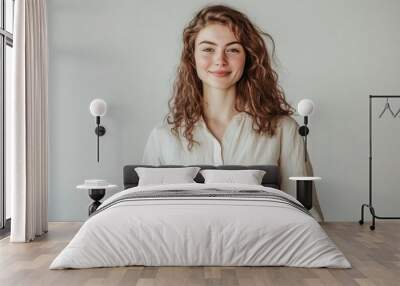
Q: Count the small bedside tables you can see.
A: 2